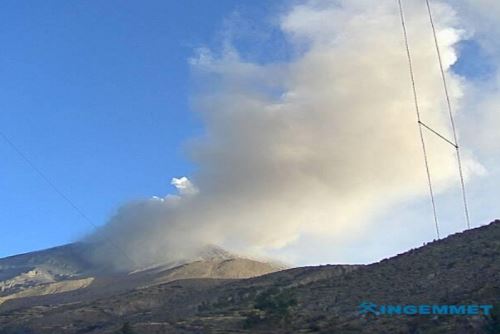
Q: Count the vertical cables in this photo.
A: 2